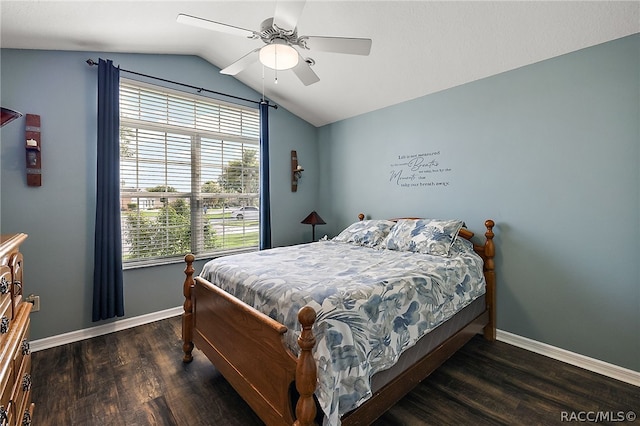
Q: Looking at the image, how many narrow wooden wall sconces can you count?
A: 2